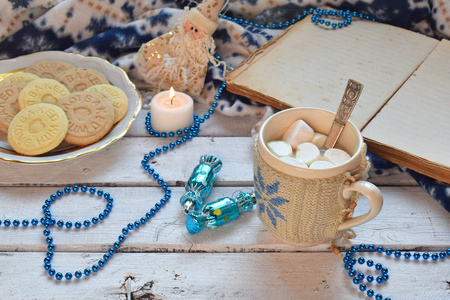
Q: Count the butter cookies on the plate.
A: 8